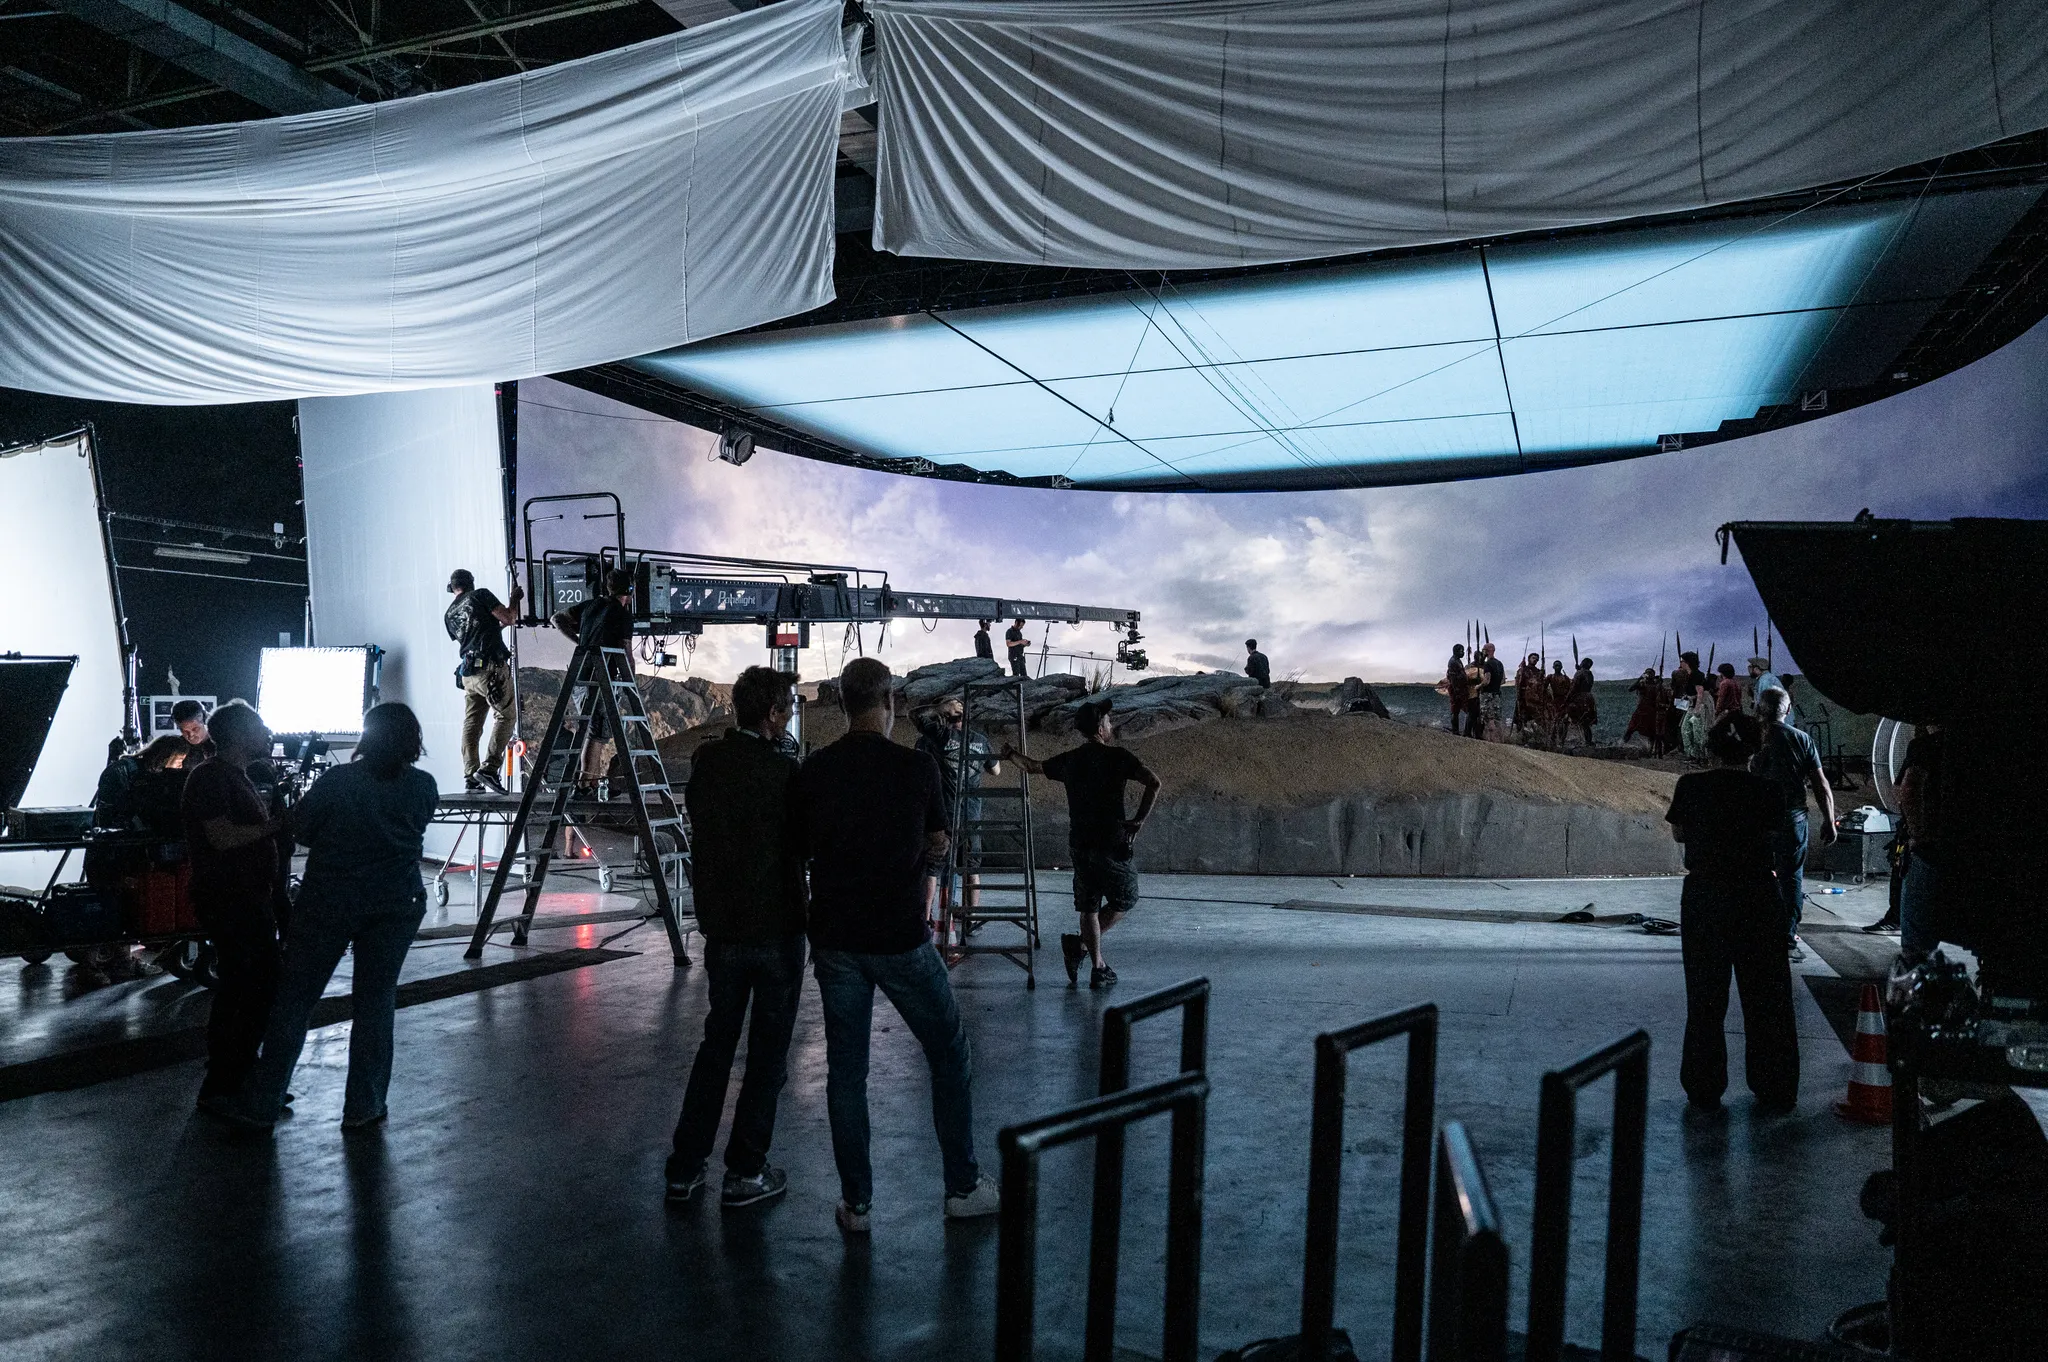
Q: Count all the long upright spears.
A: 13